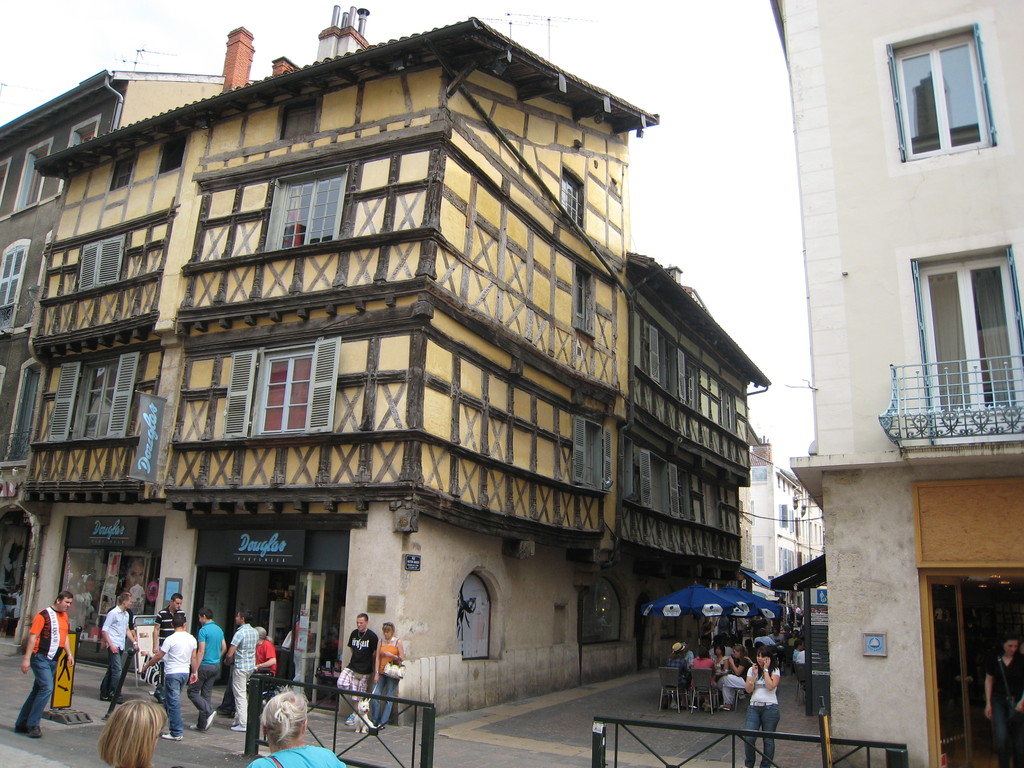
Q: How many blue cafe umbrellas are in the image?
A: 2